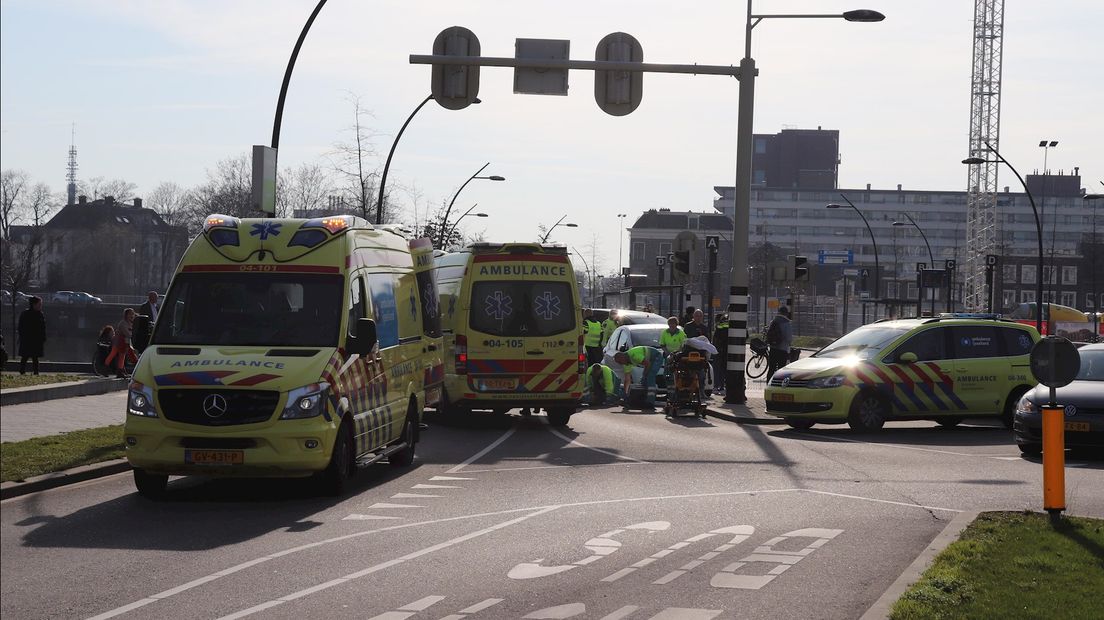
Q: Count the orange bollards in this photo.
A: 1